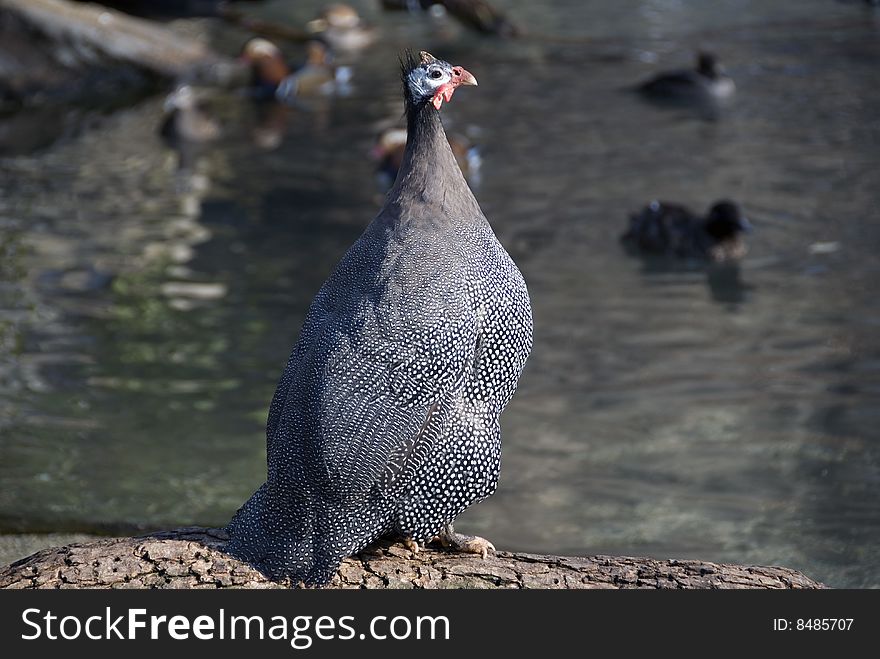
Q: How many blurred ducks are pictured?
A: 6